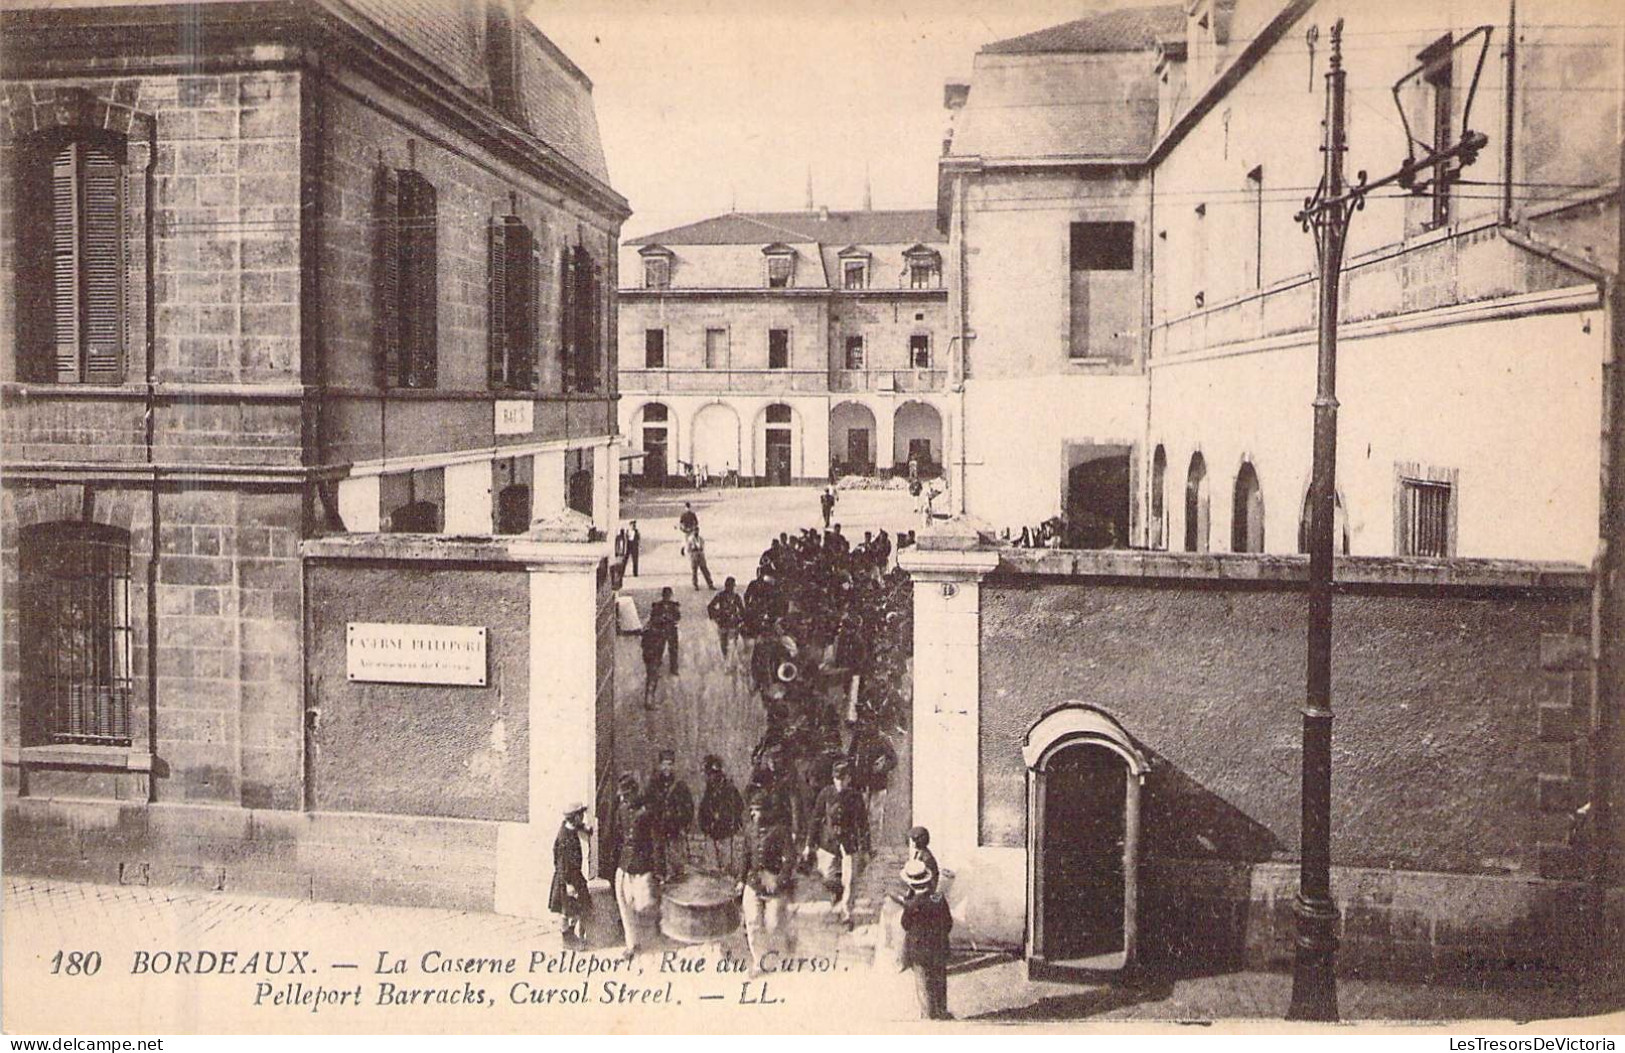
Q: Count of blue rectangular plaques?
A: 0